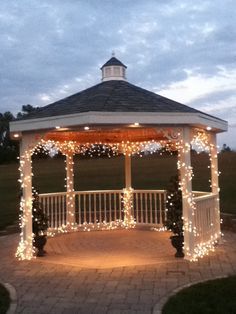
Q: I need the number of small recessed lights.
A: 5